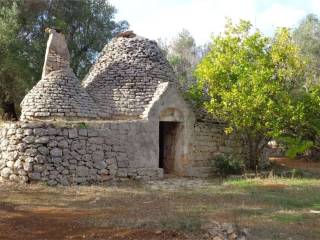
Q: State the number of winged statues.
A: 0